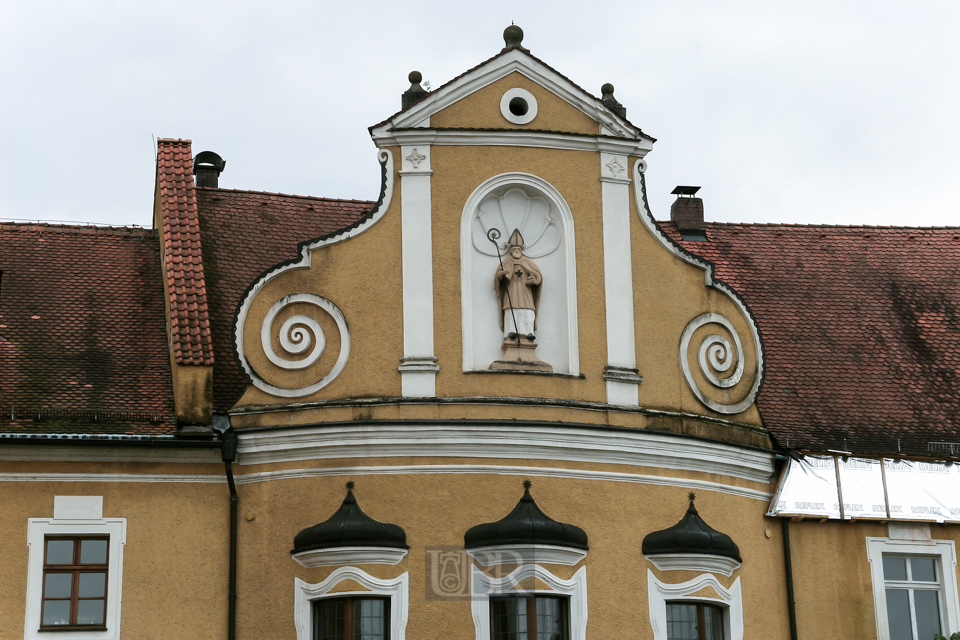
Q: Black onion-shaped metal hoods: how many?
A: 3